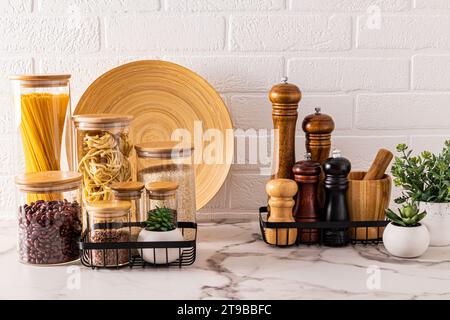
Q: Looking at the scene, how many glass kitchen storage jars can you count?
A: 7